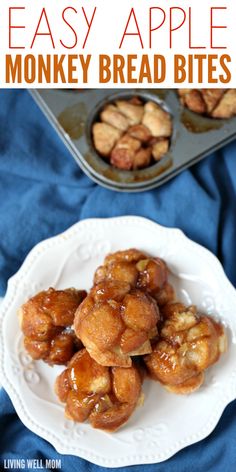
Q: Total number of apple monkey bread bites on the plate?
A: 5